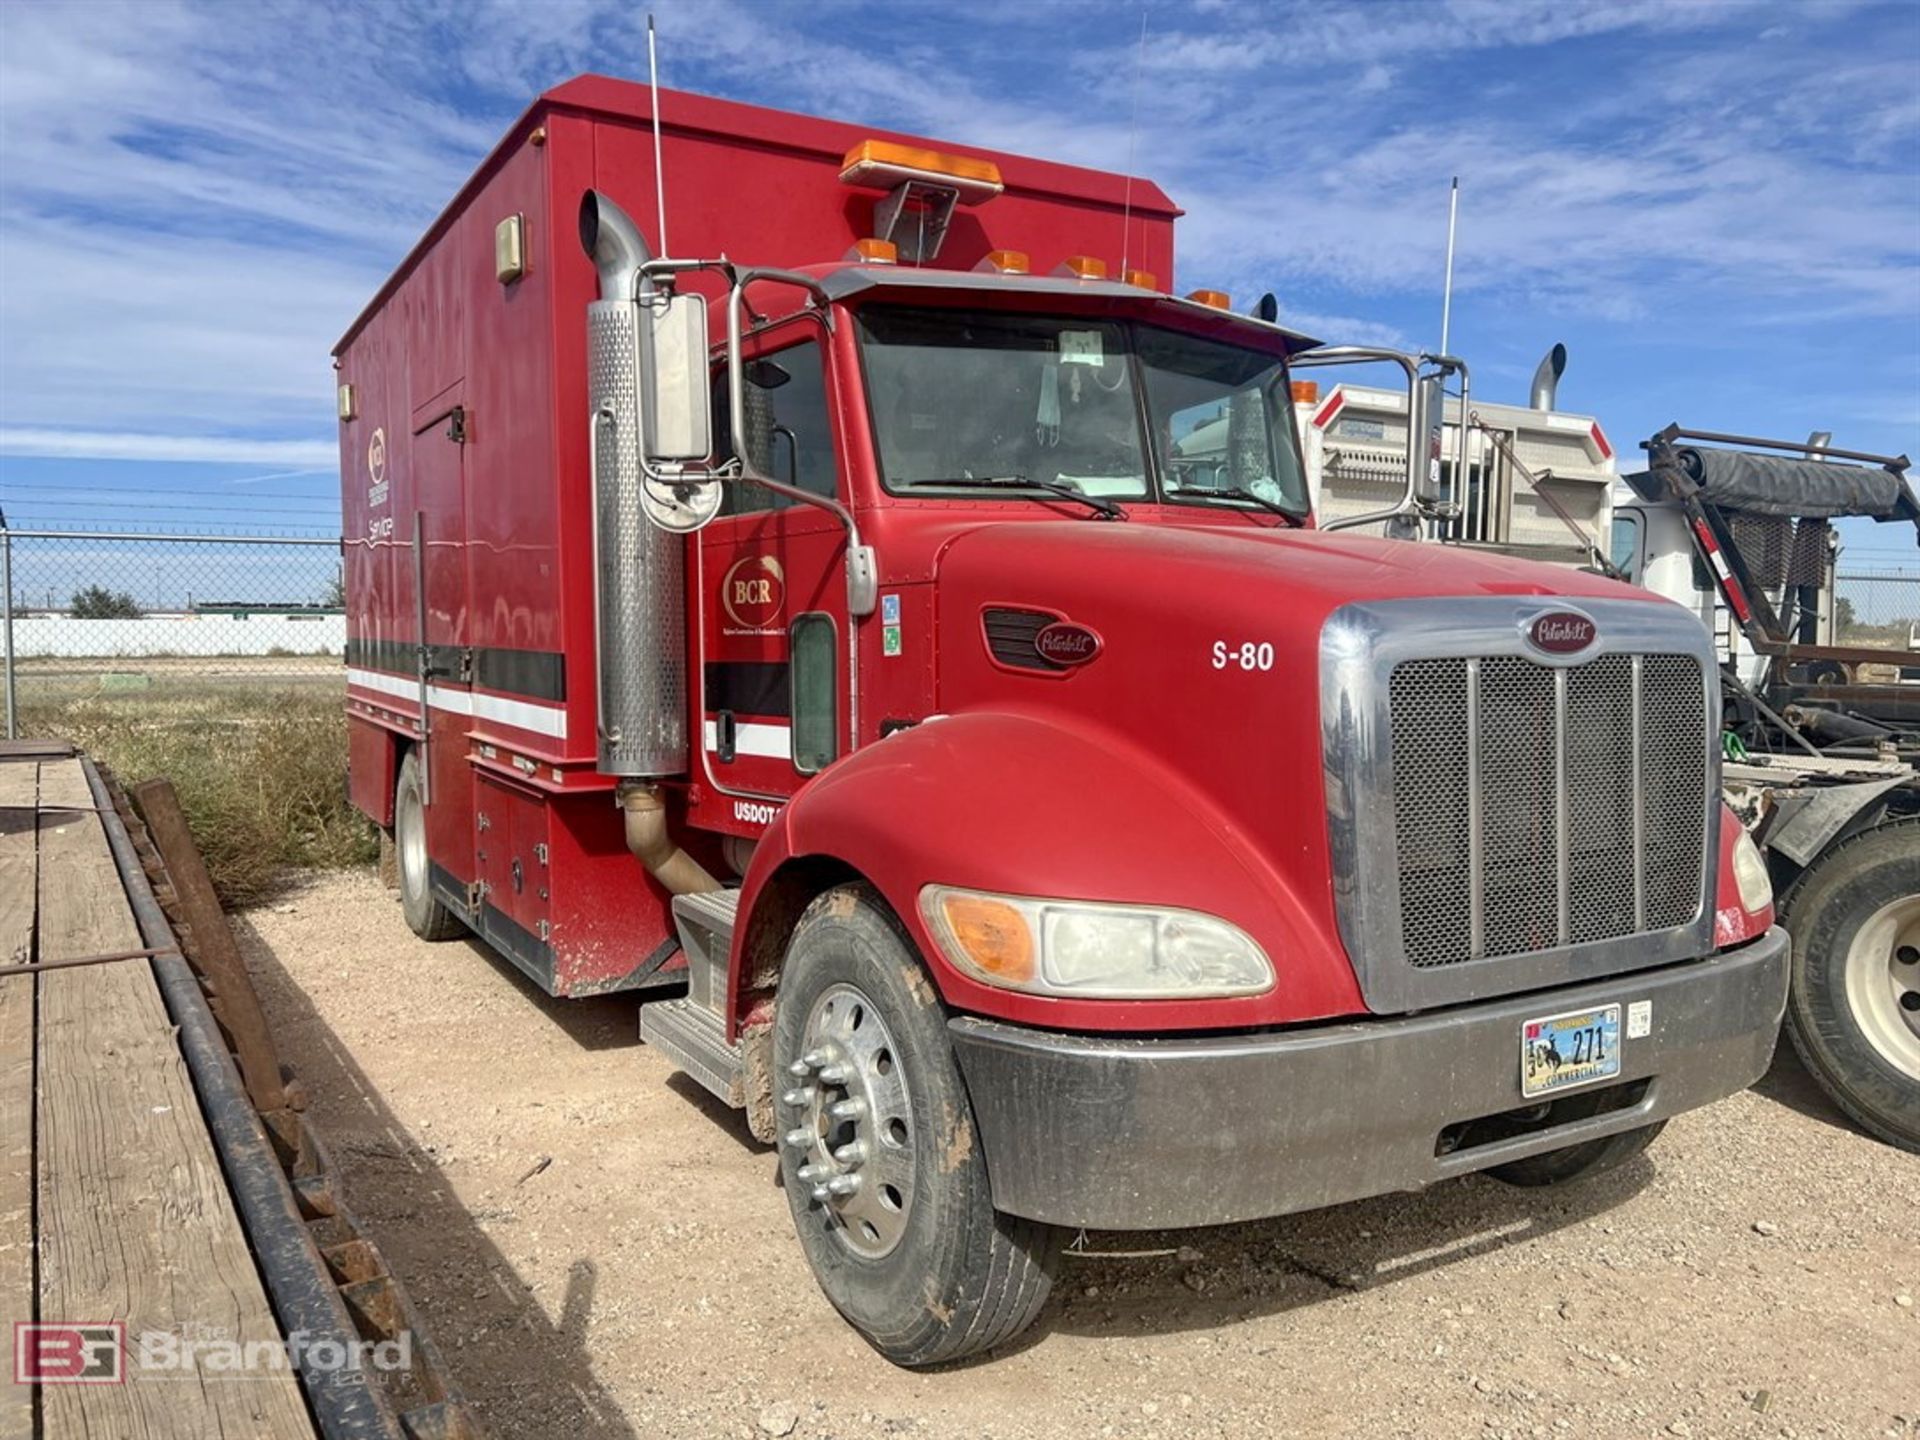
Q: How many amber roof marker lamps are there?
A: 5